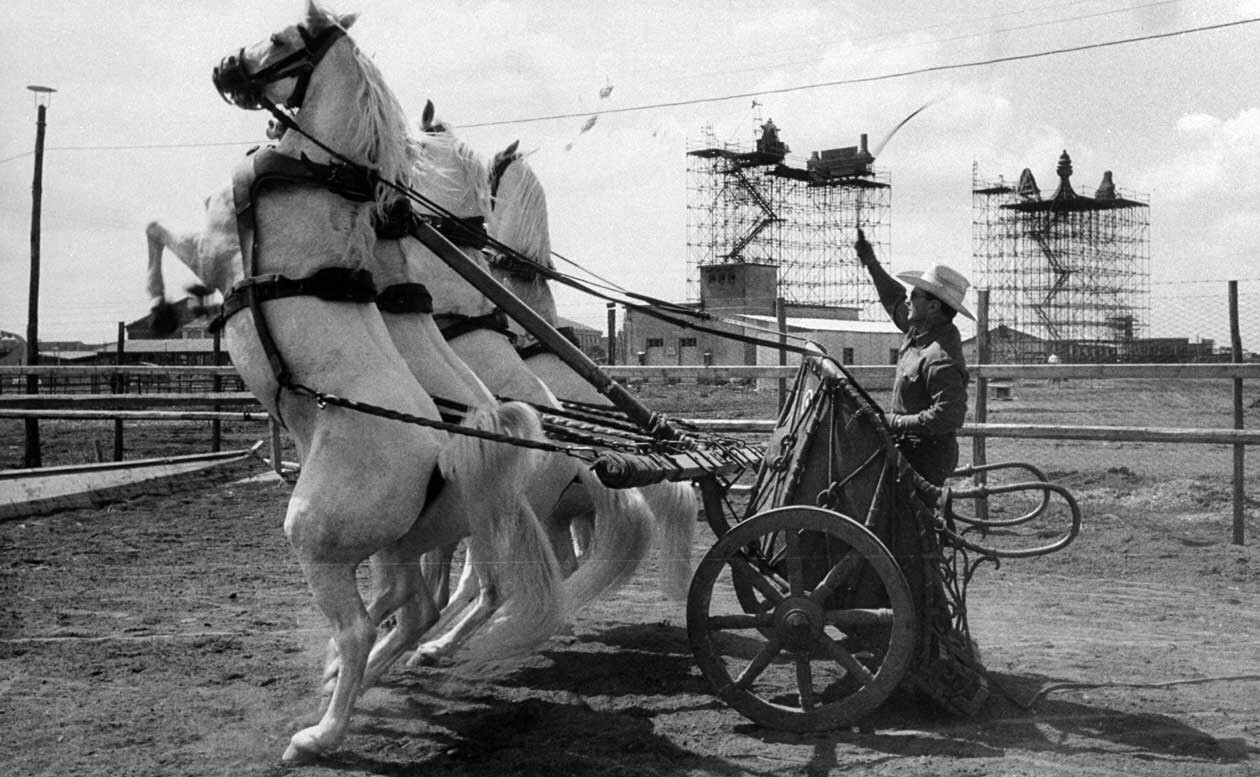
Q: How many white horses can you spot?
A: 4